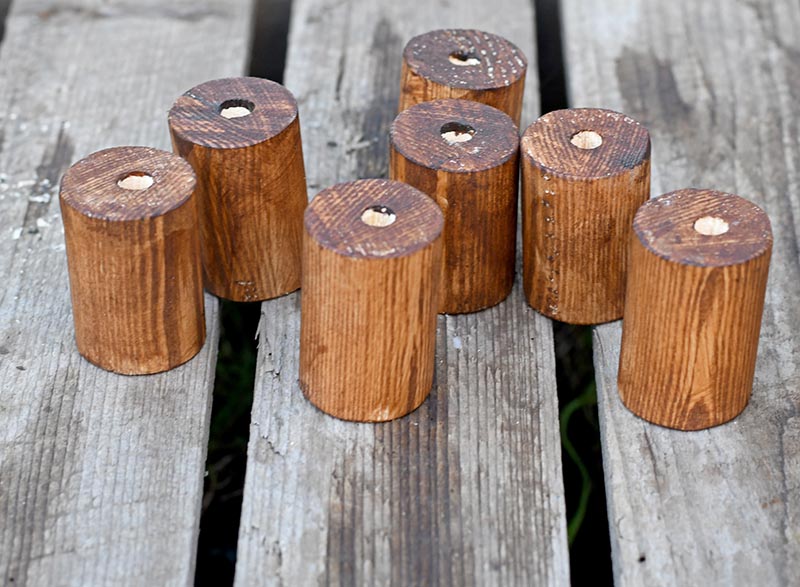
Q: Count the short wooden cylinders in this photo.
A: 7